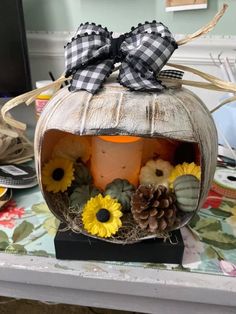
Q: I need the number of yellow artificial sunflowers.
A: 3